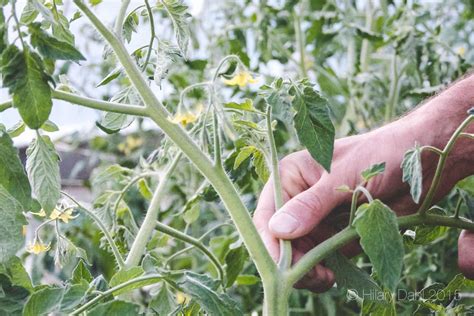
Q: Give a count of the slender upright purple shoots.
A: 0